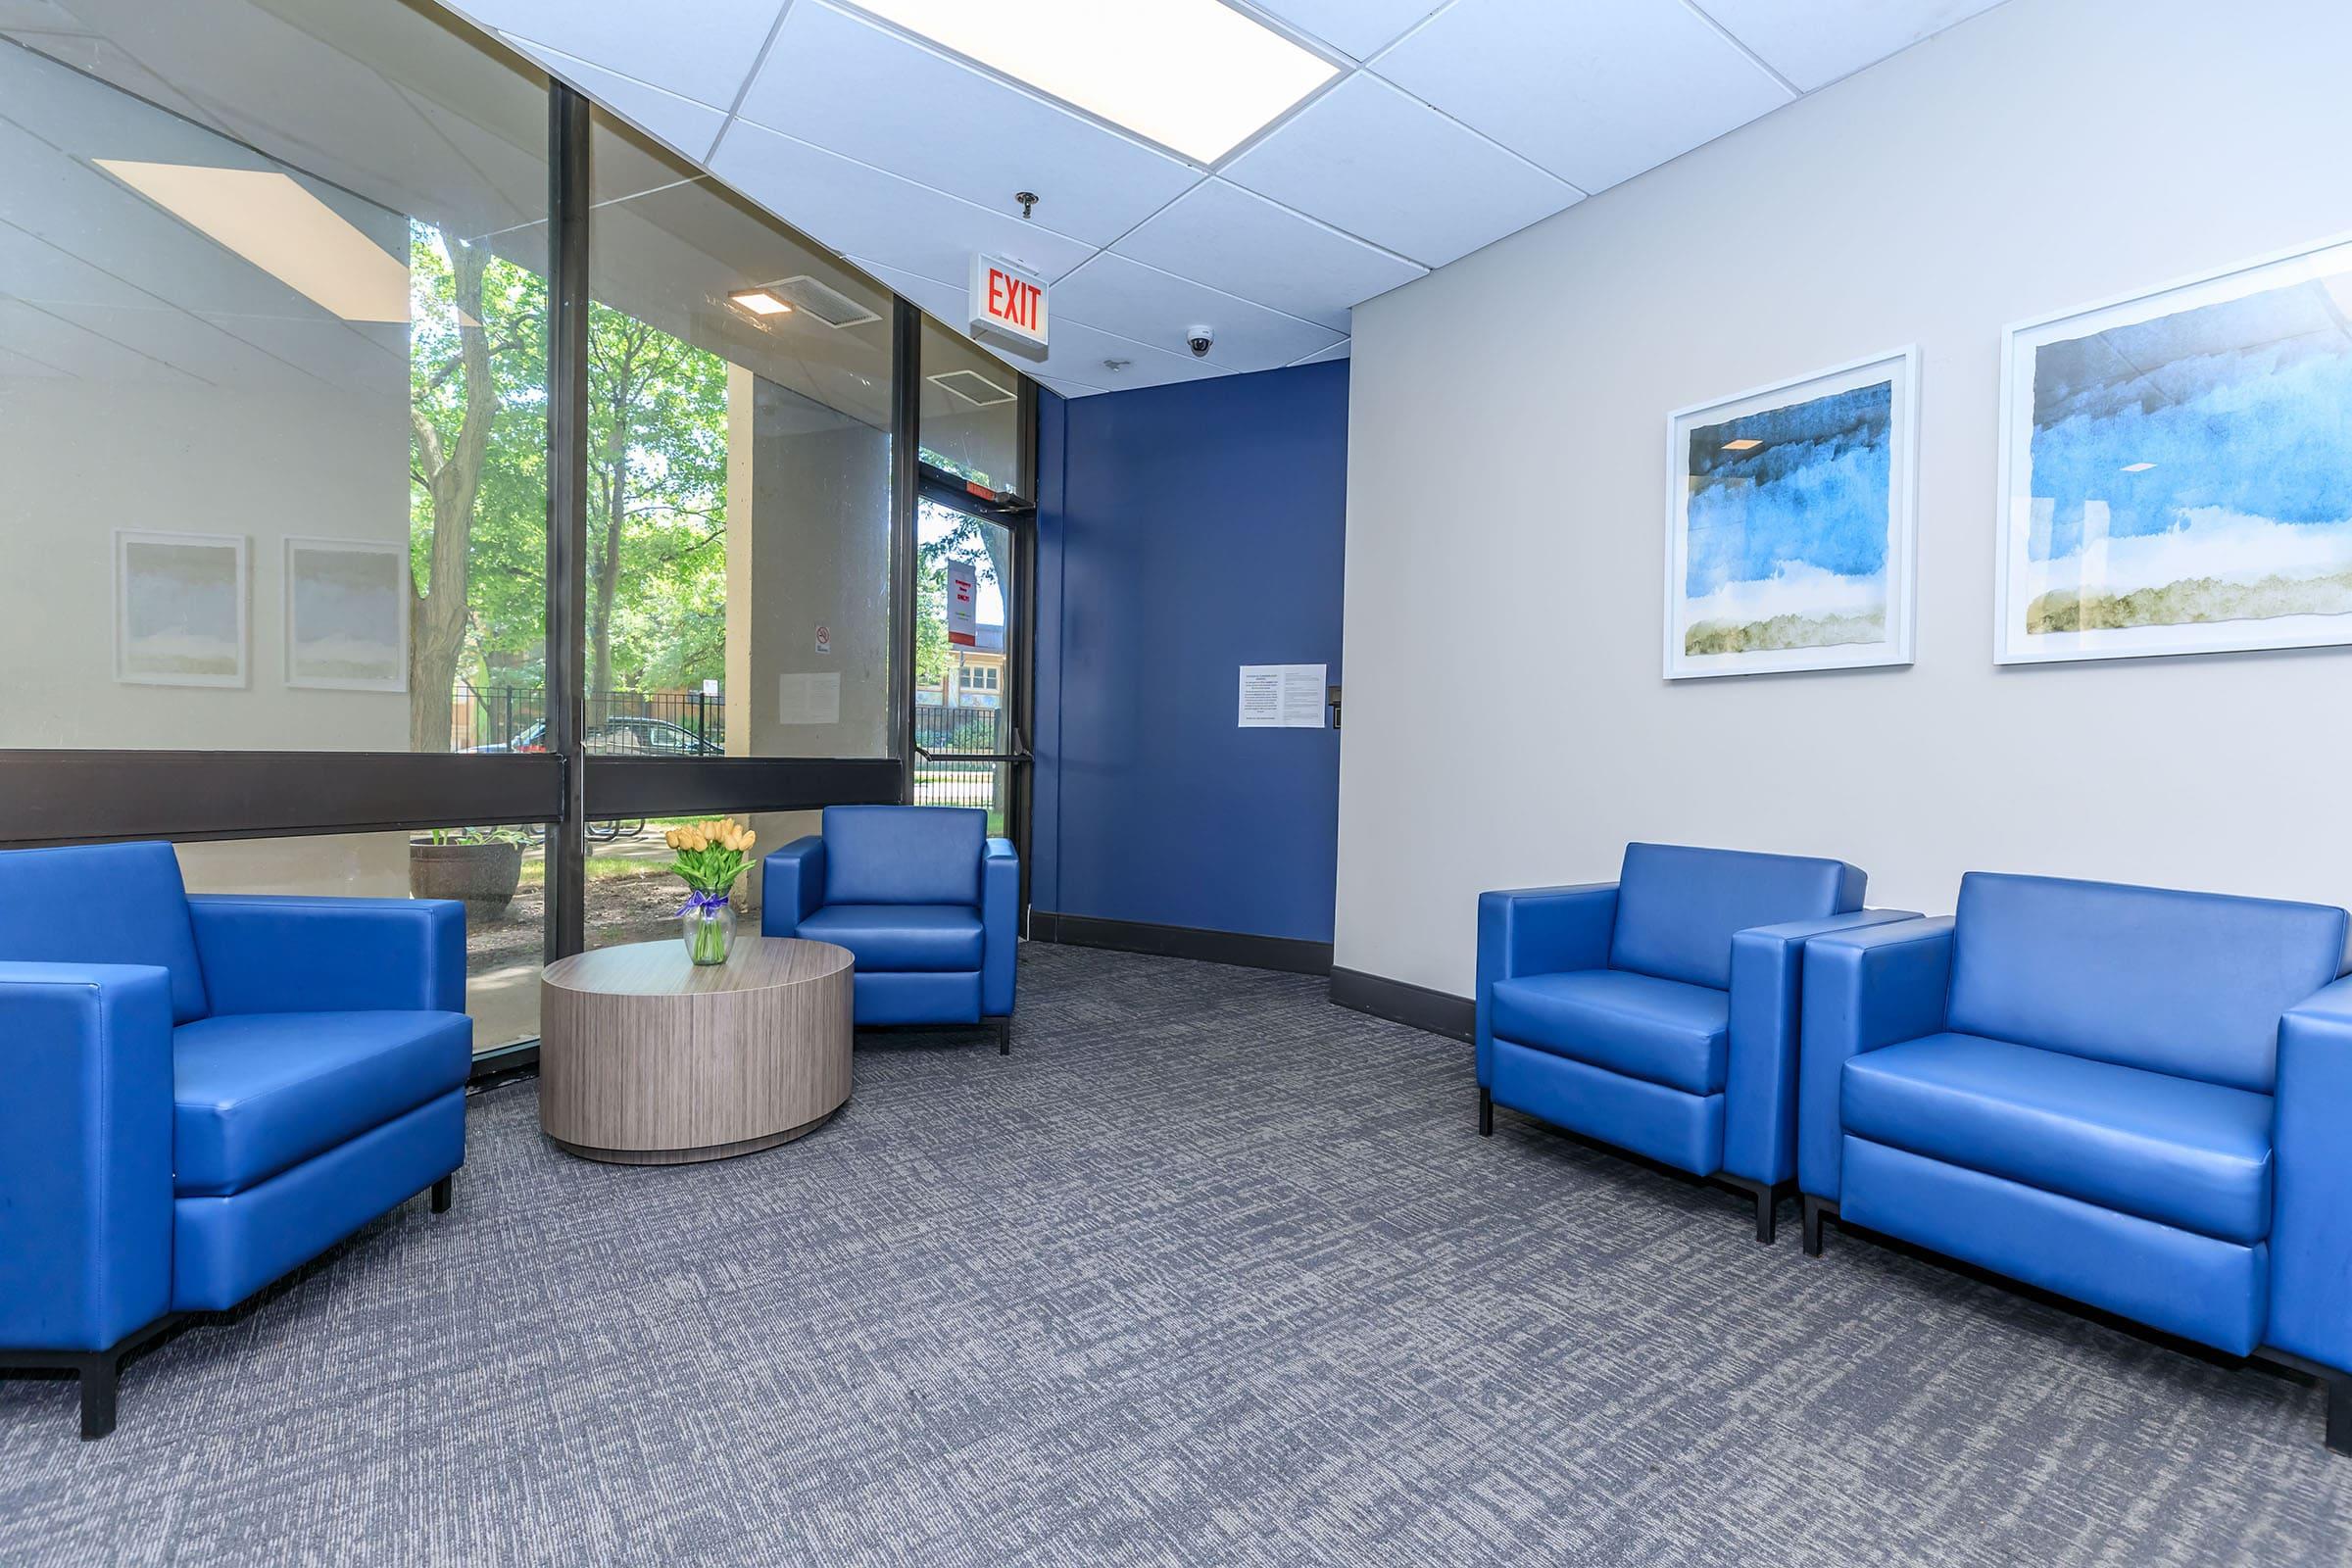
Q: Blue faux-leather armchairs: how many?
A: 4